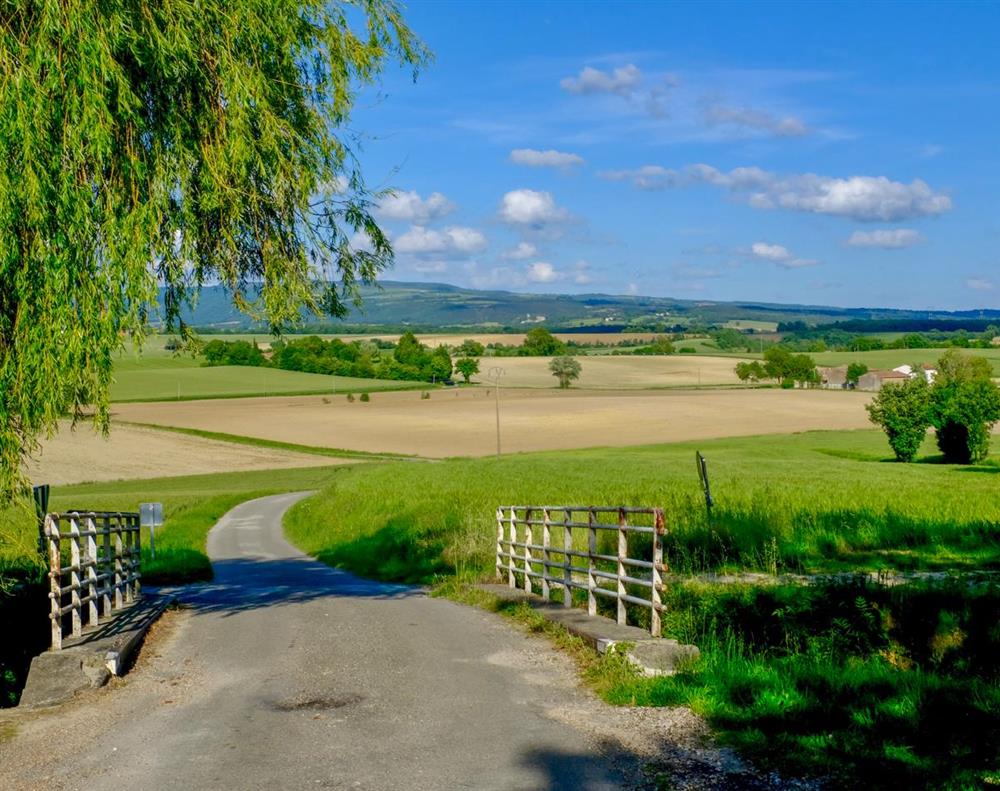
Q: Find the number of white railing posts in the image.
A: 15